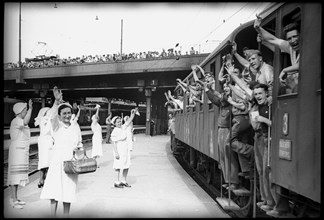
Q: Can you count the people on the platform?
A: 8